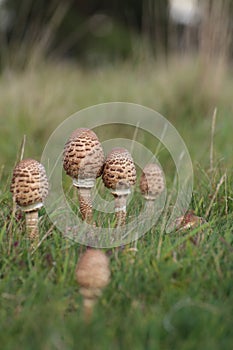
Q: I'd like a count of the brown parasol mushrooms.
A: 5